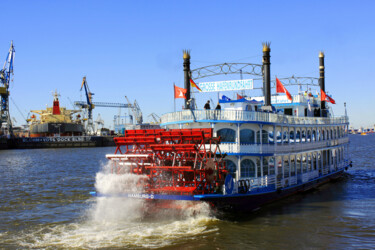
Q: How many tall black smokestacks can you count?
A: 3